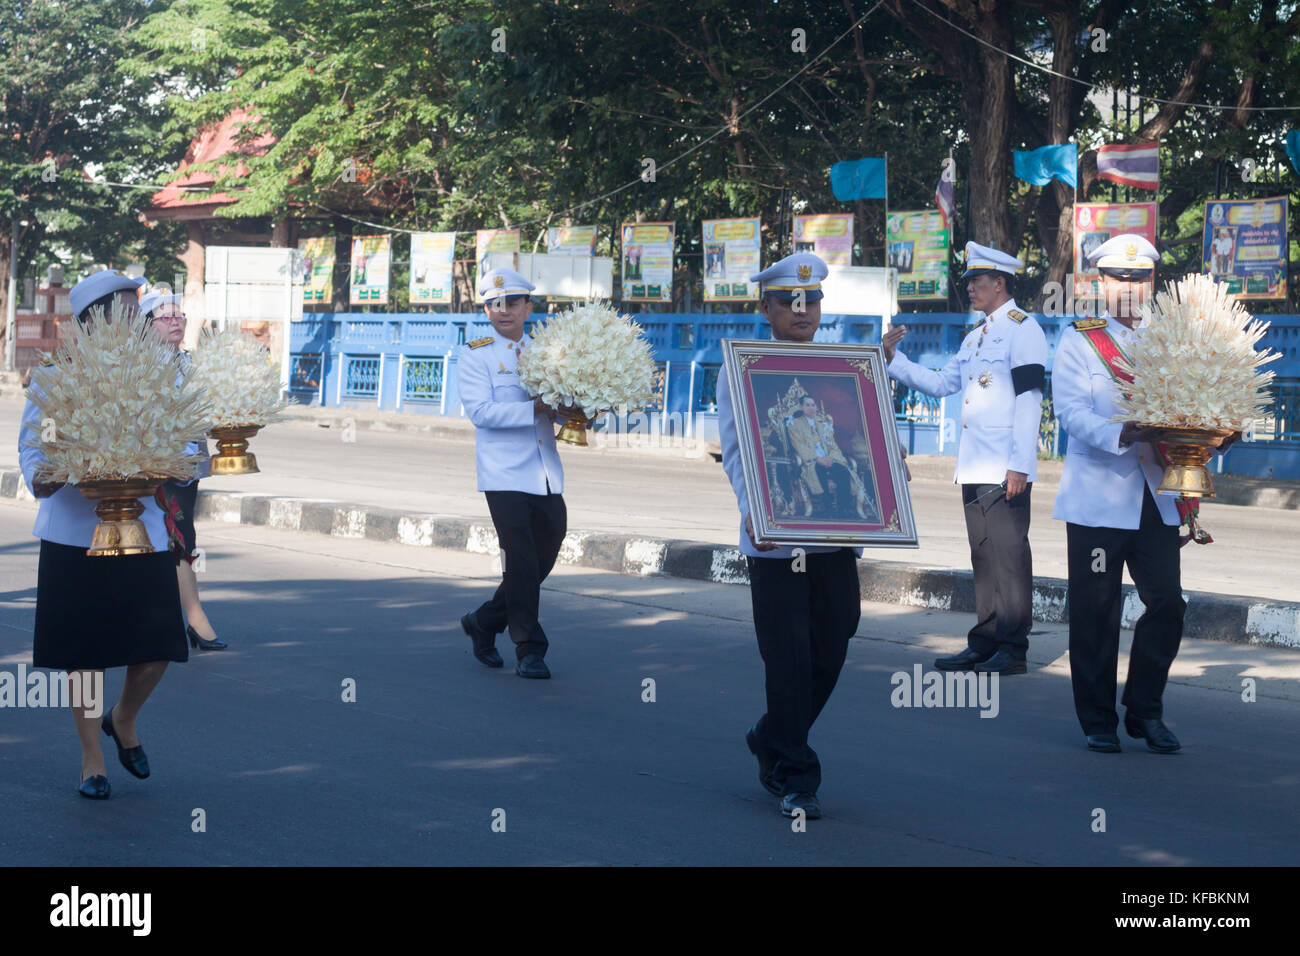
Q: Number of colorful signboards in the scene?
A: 11